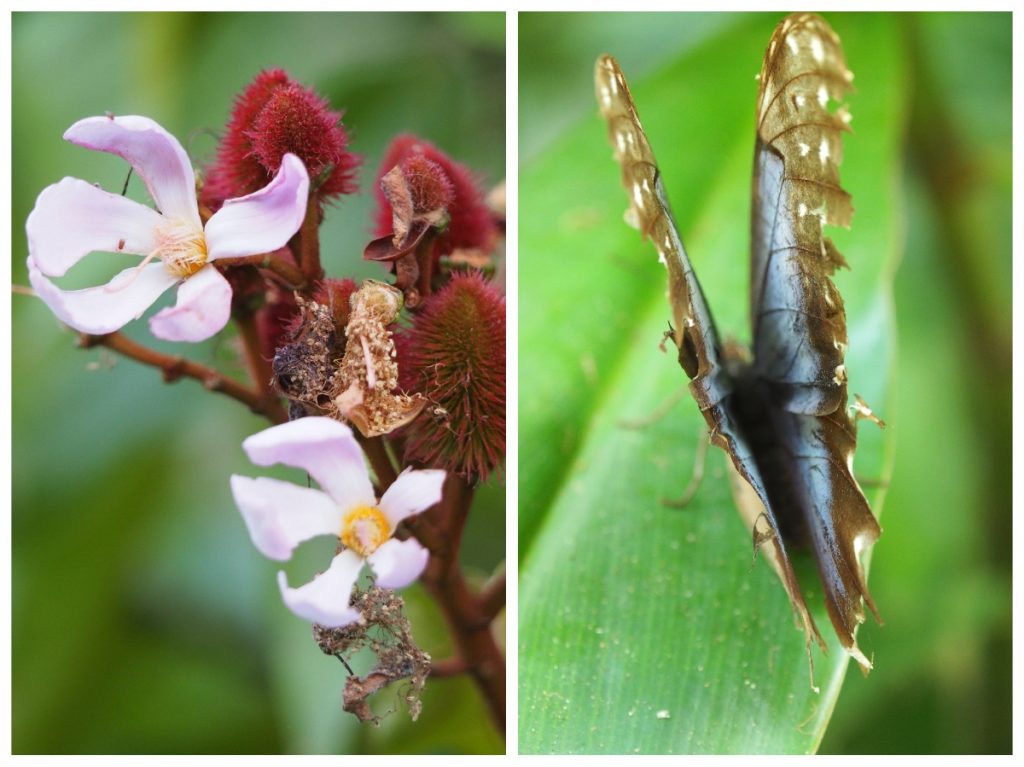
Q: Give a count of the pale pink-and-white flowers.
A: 2